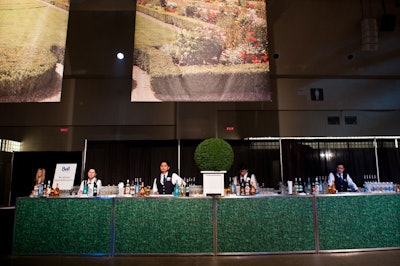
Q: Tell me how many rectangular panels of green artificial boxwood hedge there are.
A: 4